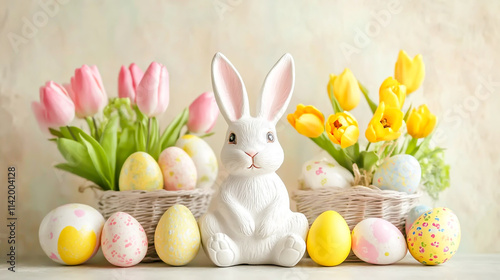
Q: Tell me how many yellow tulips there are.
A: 7